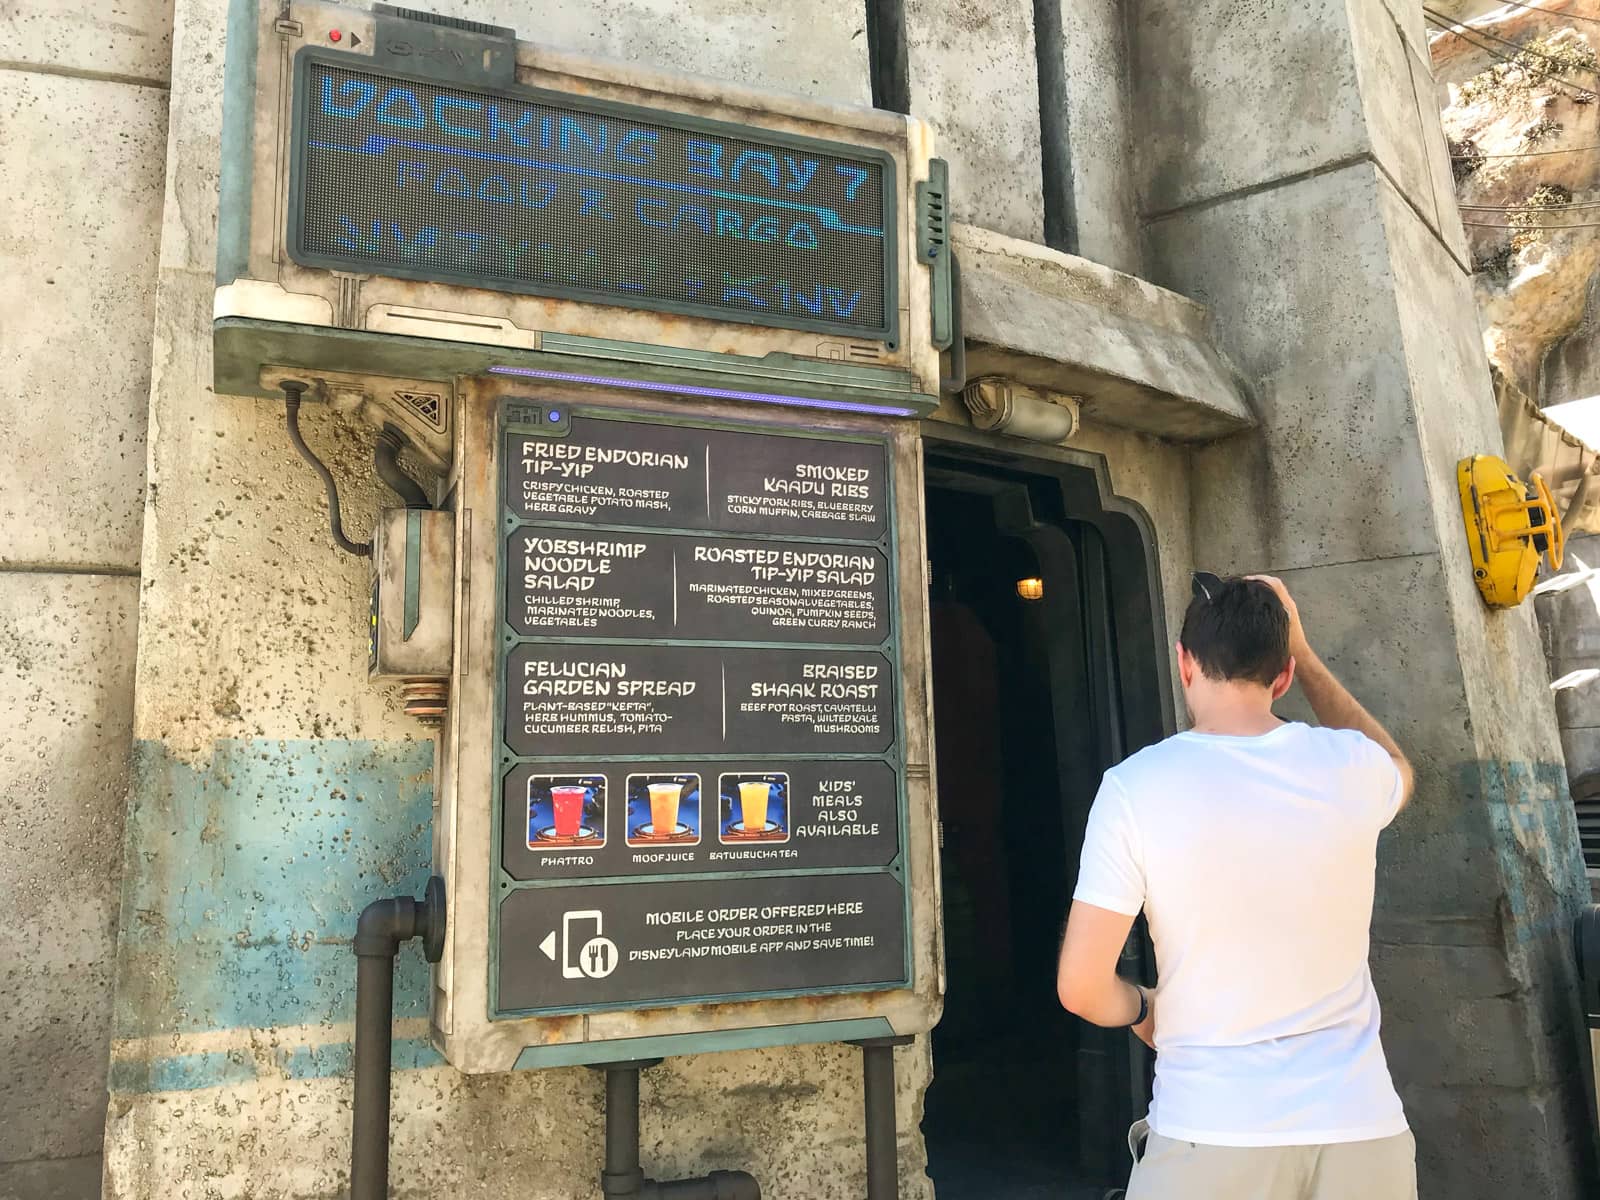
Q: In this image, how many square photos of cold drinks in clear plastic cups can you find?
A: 3